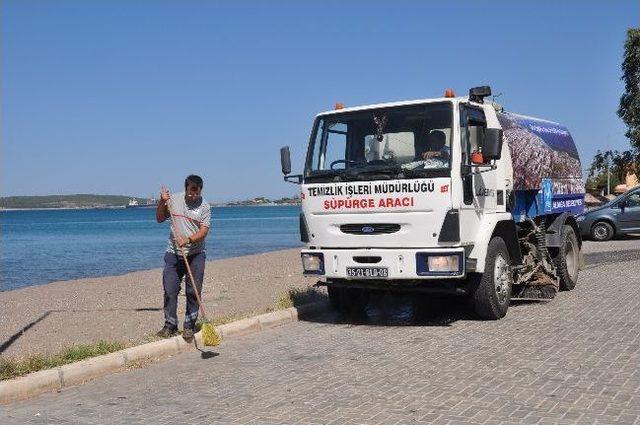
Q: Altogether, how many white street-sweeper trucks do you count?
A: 1